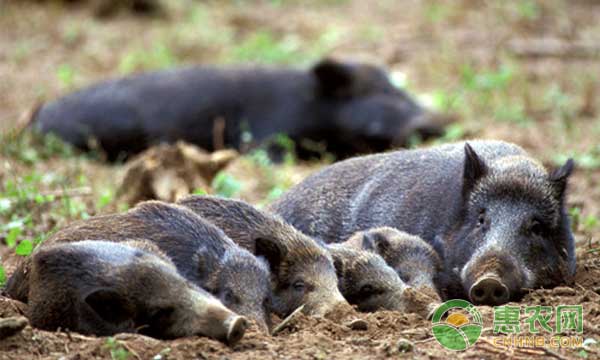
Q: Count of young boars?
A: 5